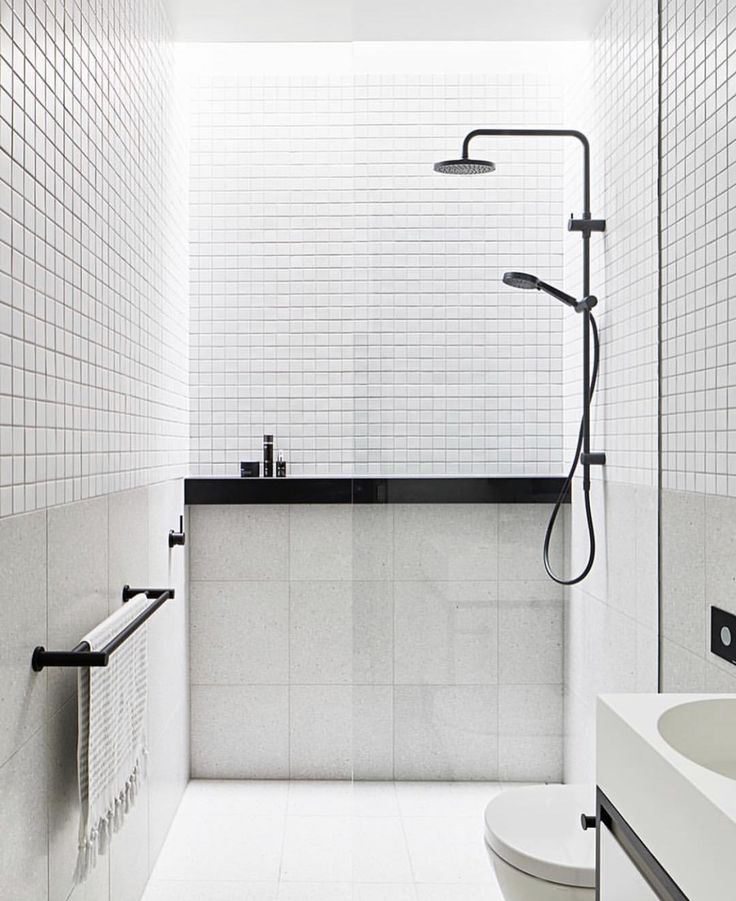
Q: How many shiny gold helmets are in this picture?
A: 0